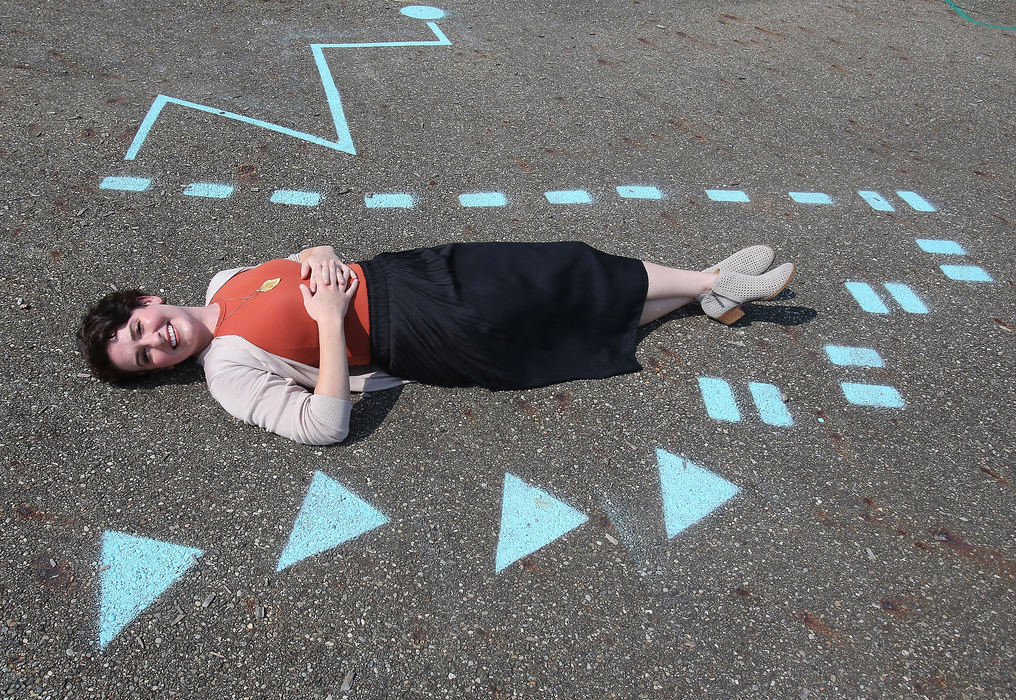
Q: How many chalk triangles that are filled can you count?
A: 4